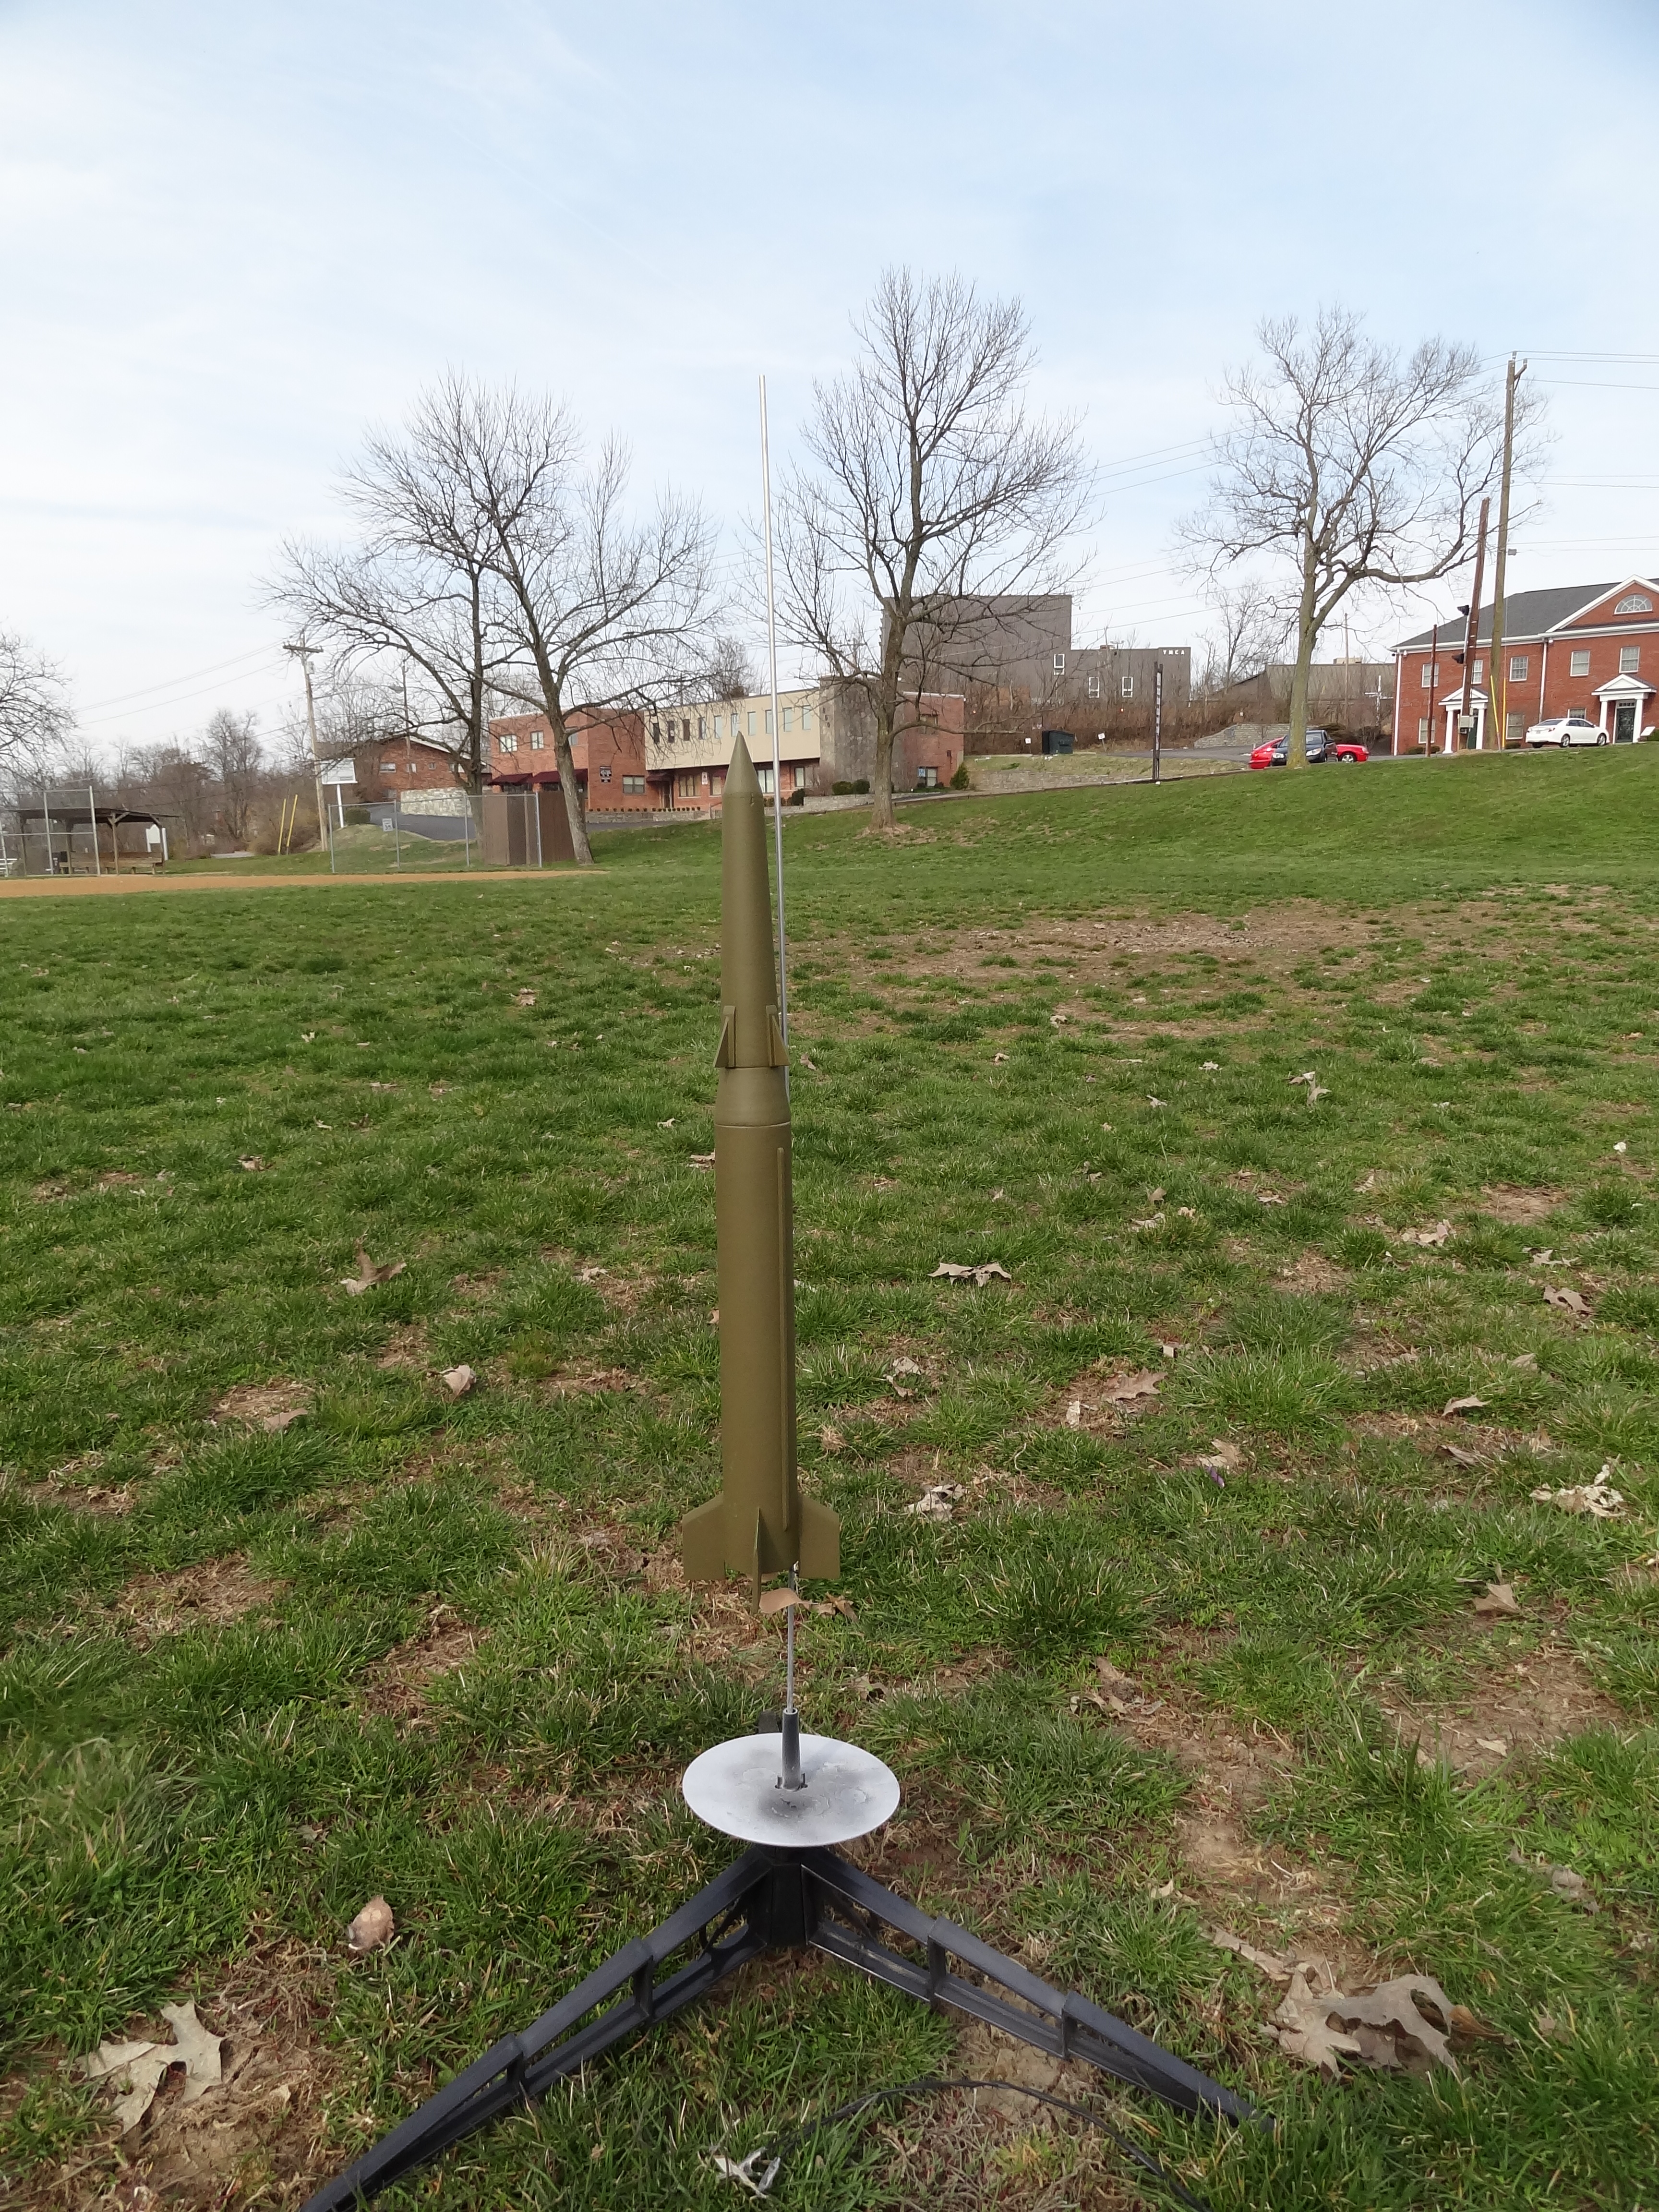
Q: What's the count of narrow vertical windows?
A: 10